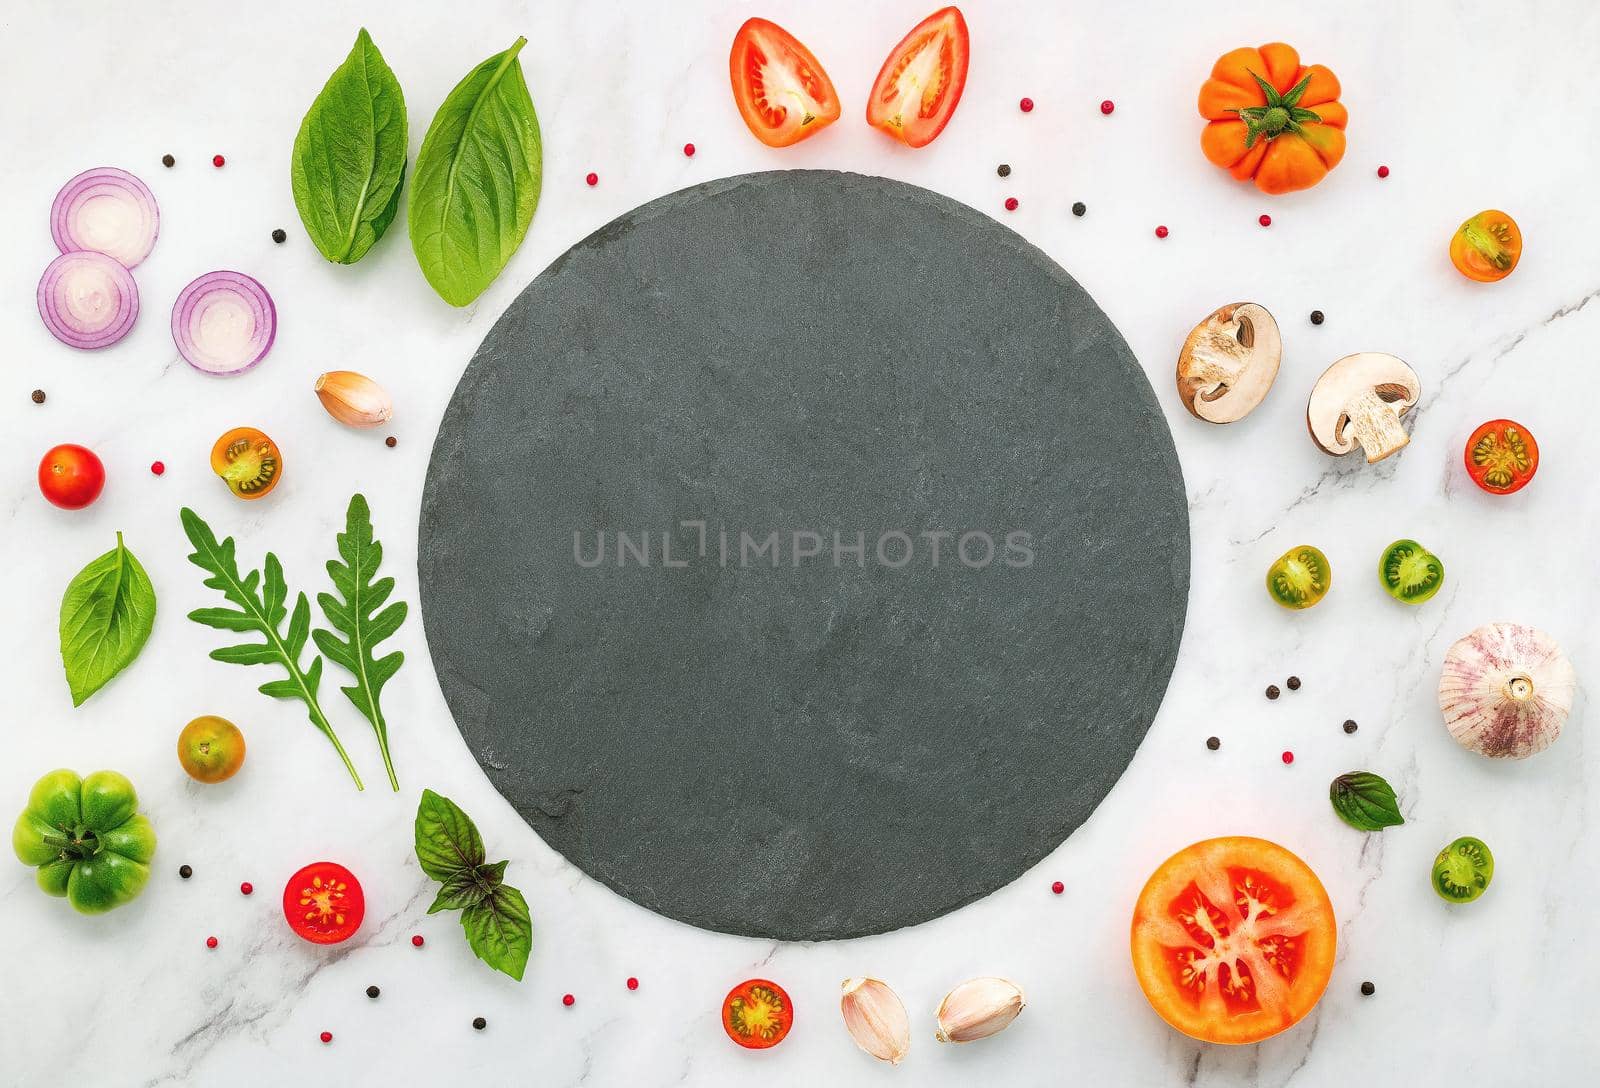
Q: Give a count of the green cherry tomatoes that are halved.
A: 3